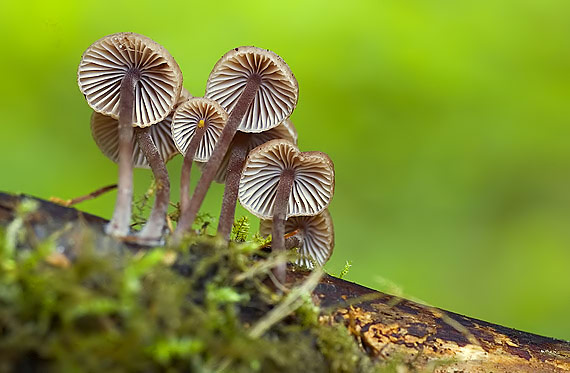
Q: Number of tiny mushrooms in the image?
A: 7